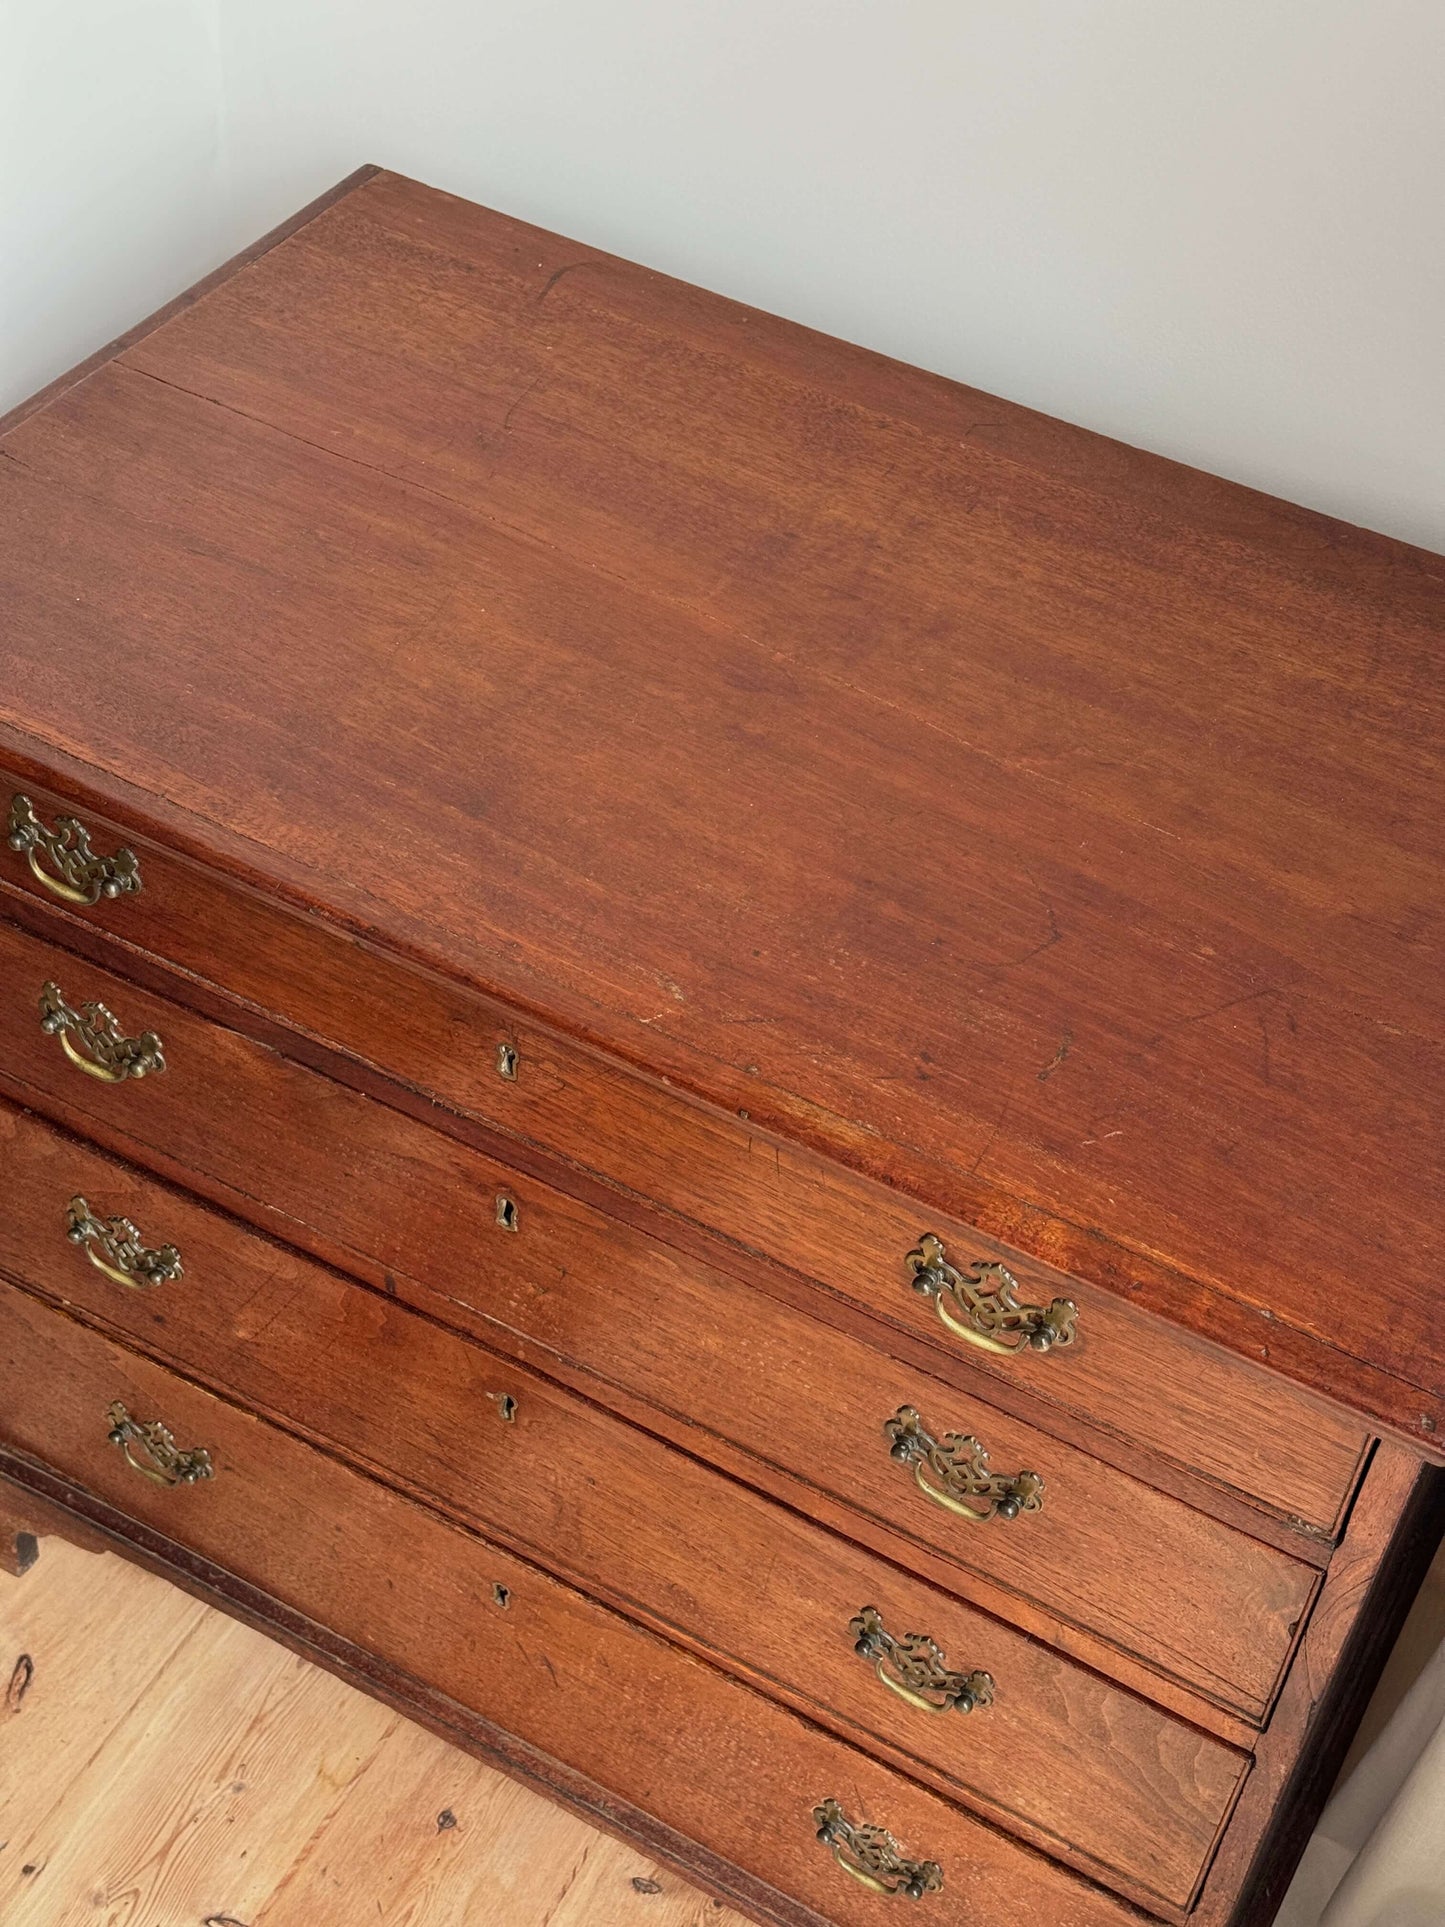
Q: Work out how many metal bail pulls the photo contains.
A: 8